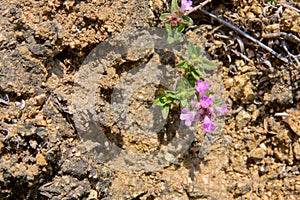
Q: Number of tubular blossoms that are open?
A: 6